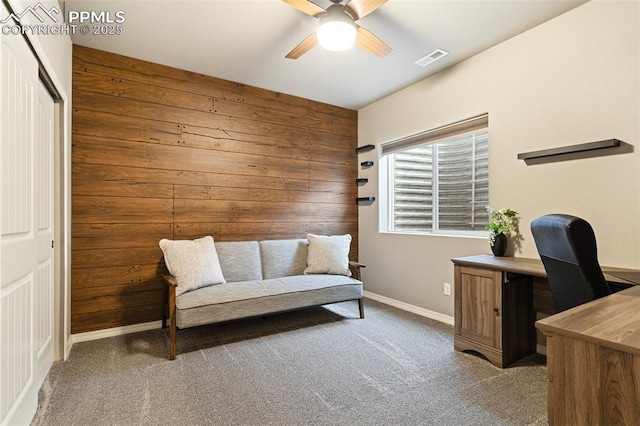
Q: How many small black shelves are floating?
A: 4